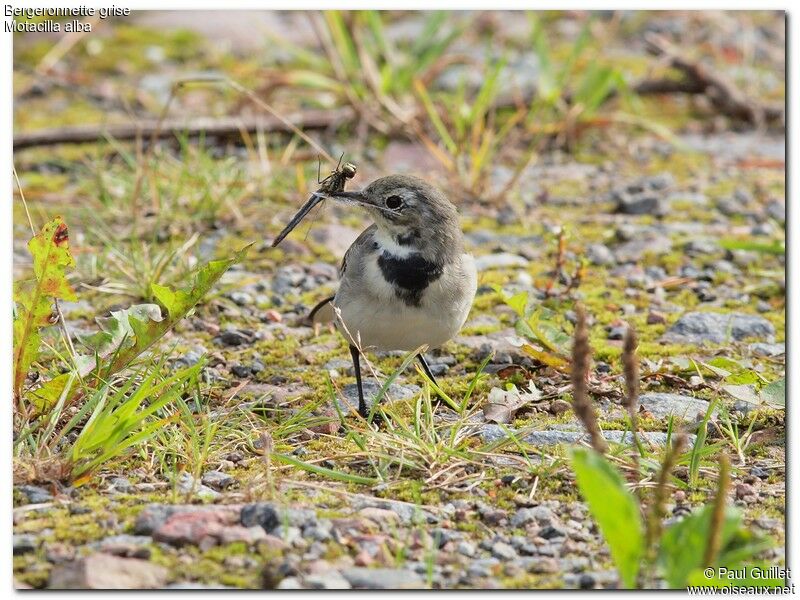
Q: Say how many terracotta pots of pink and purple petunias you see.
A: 0